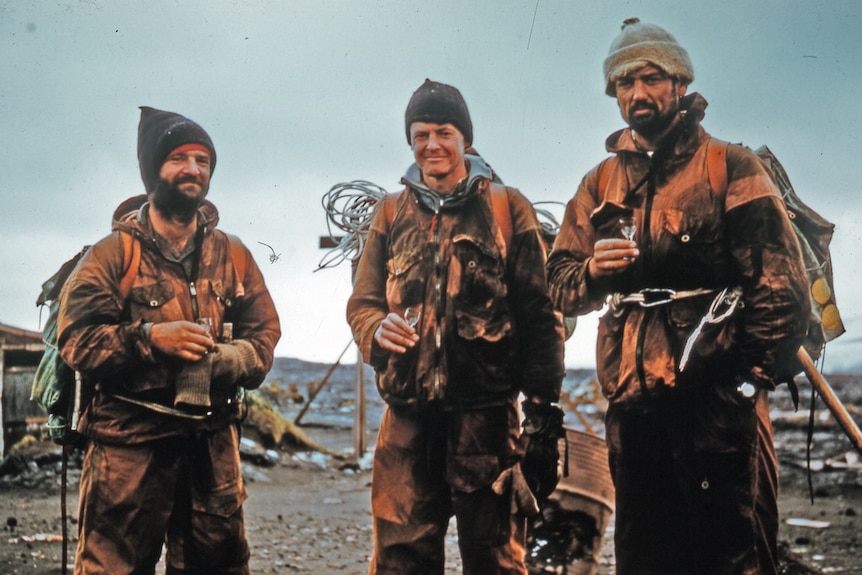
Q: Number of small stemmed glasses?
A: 3